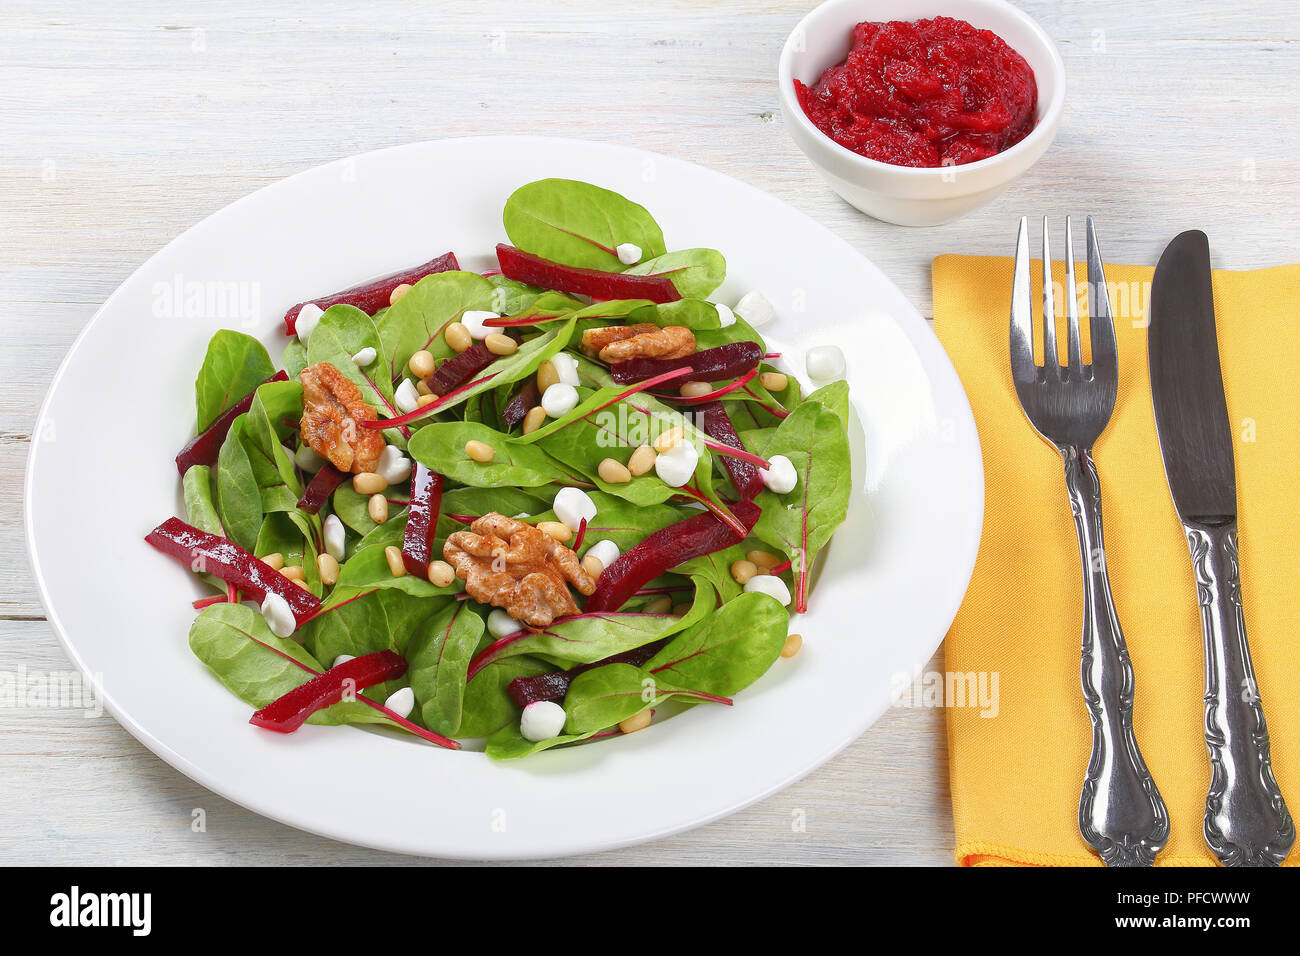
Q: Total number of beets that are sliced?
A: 13